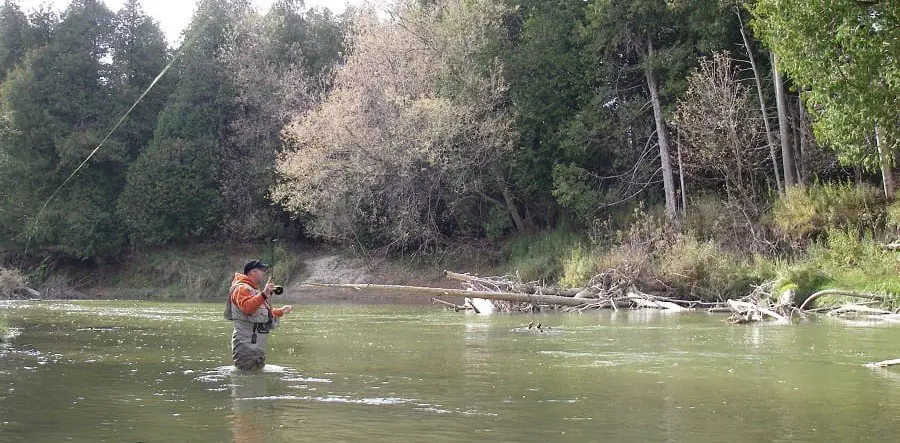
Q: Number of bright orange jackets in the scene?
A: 1